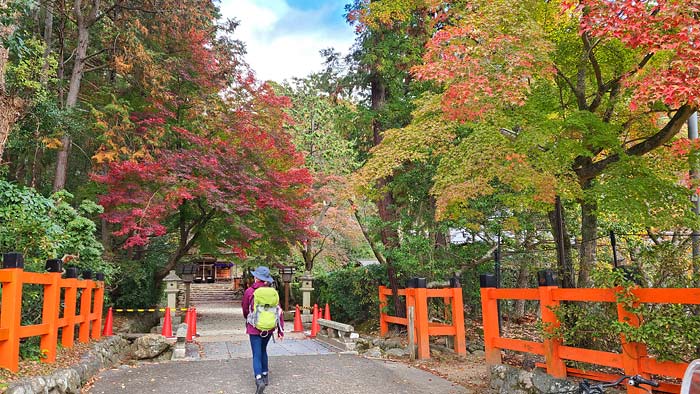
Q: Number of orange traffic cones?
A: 8